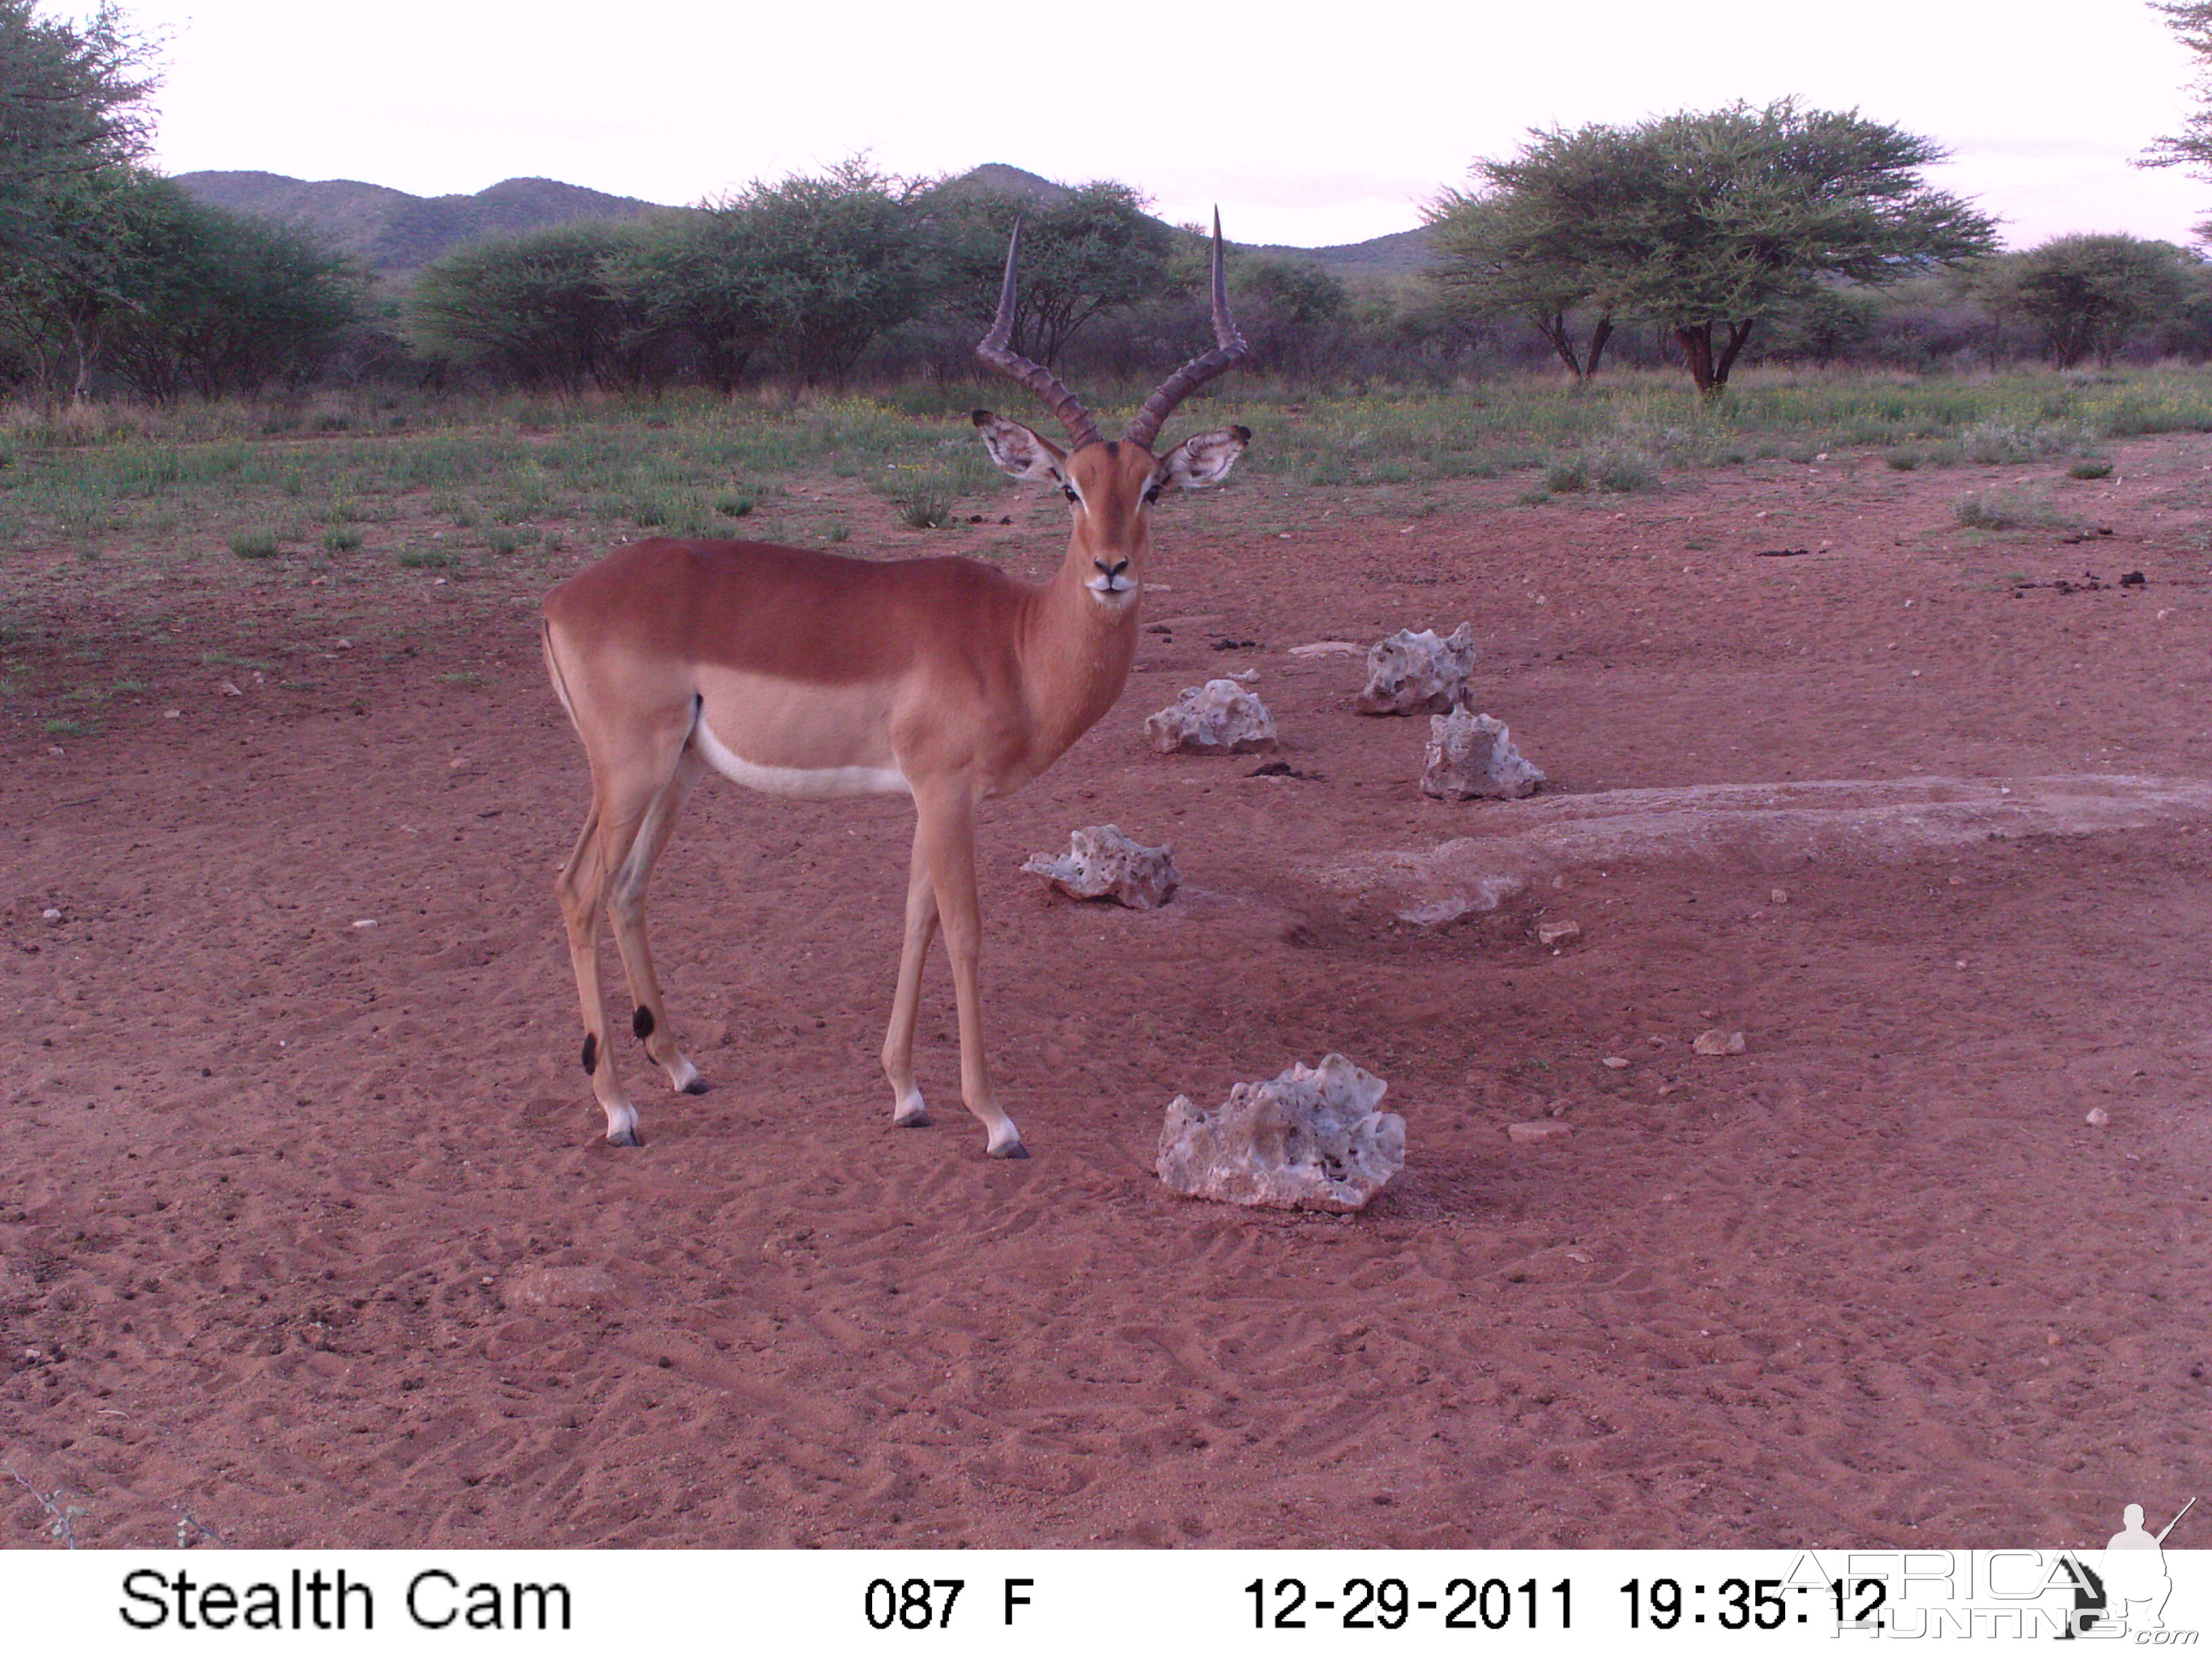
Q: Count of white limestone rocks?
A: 5